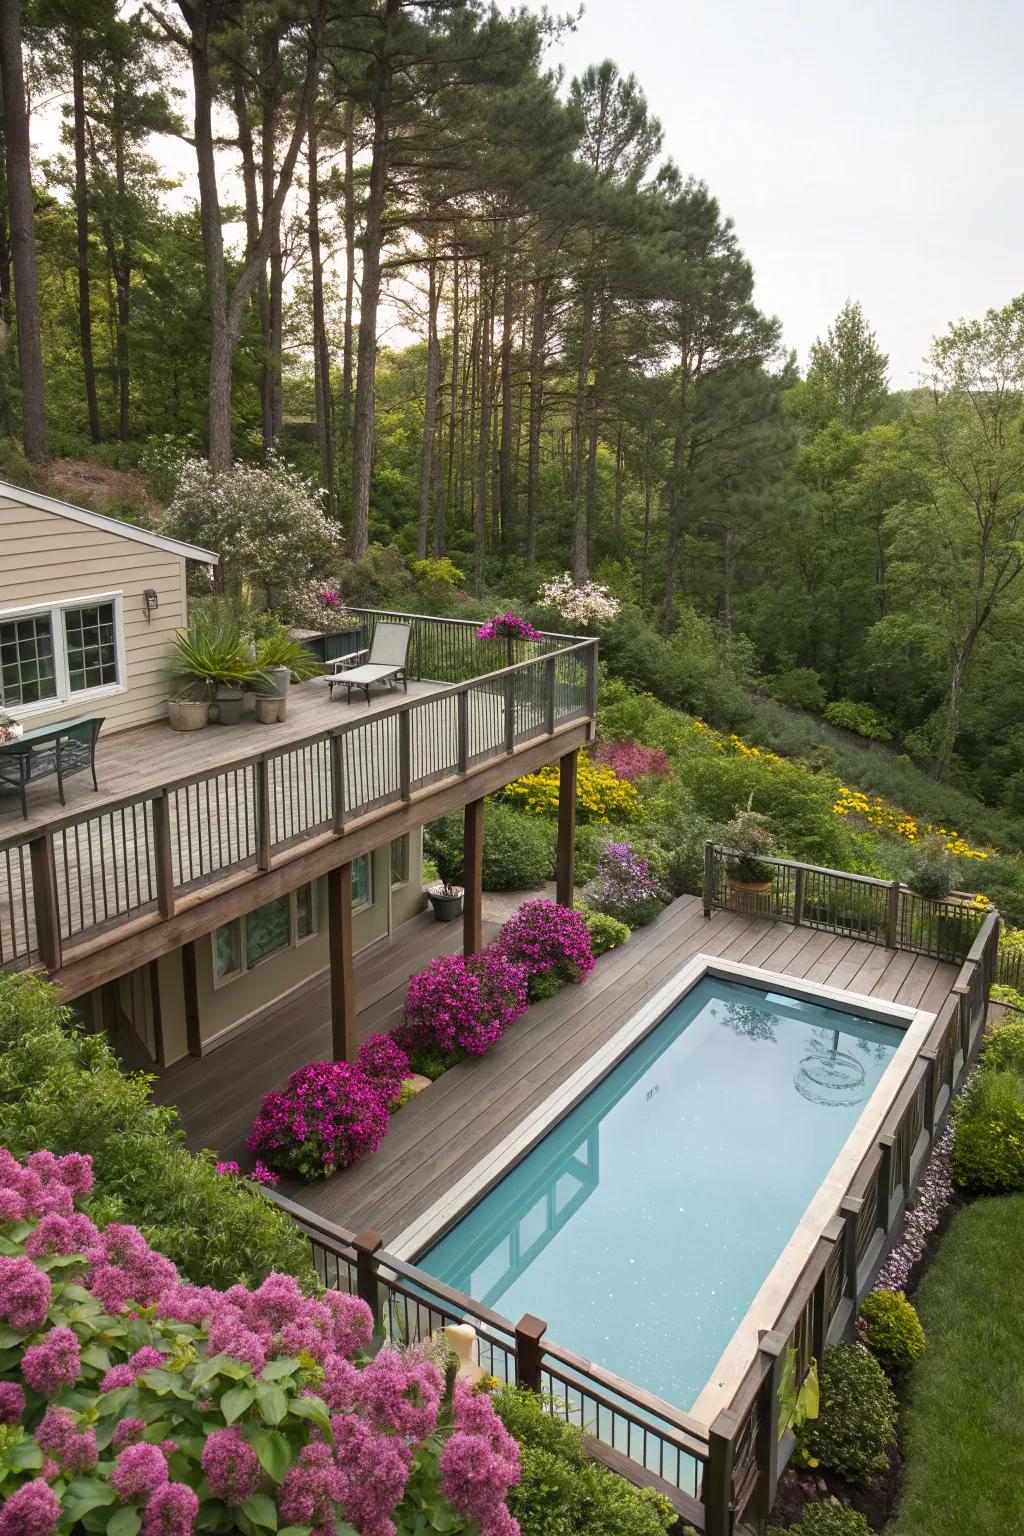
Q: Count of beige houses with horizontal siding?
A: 1